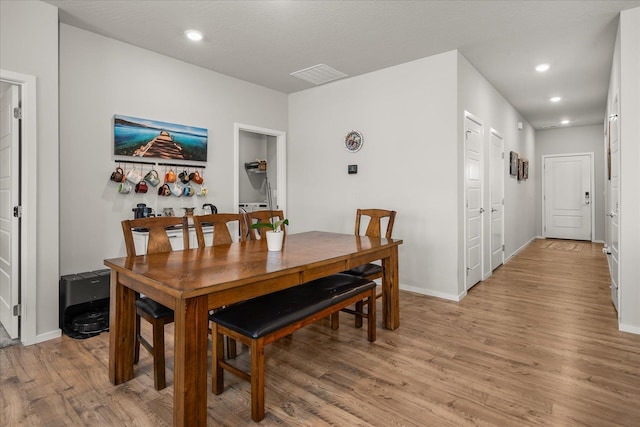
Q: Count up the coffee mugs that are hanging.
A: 12